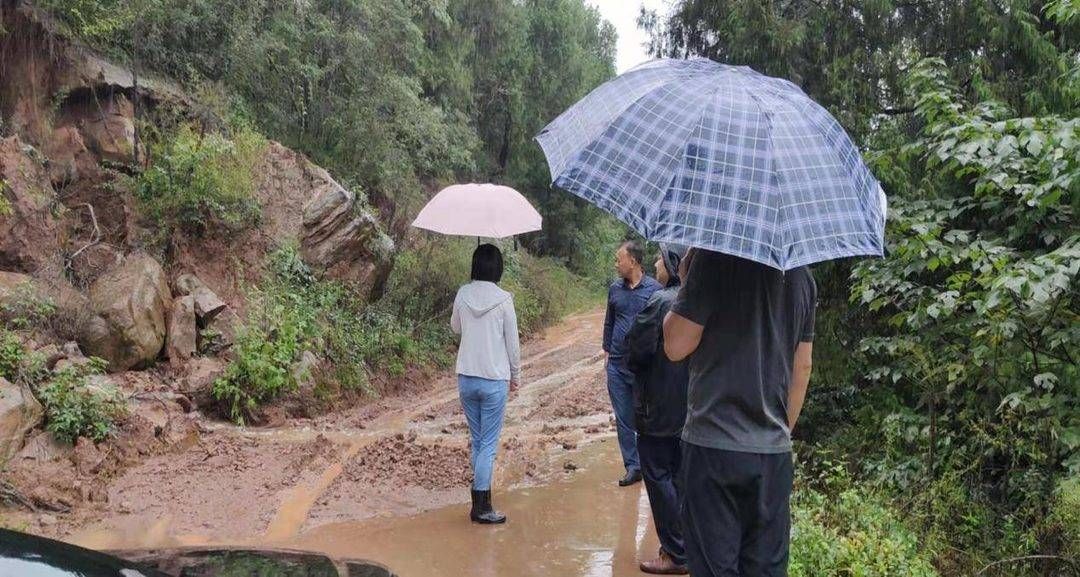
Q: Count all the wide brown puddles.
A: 1